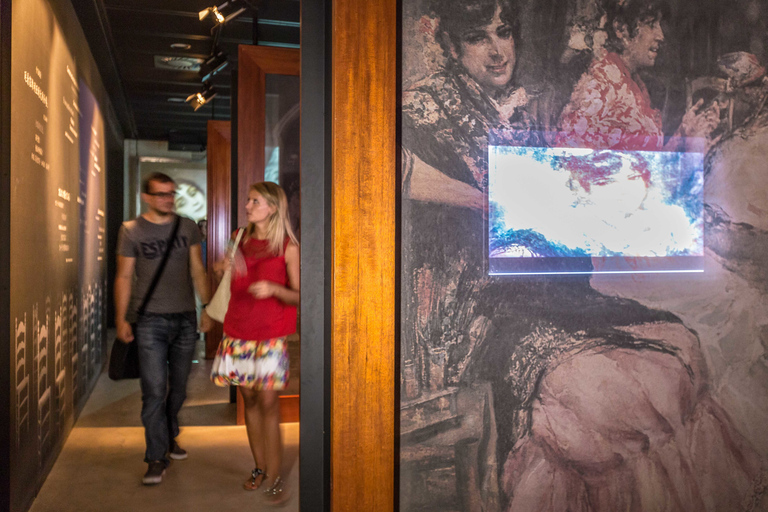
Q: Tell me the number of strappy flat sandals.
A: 2